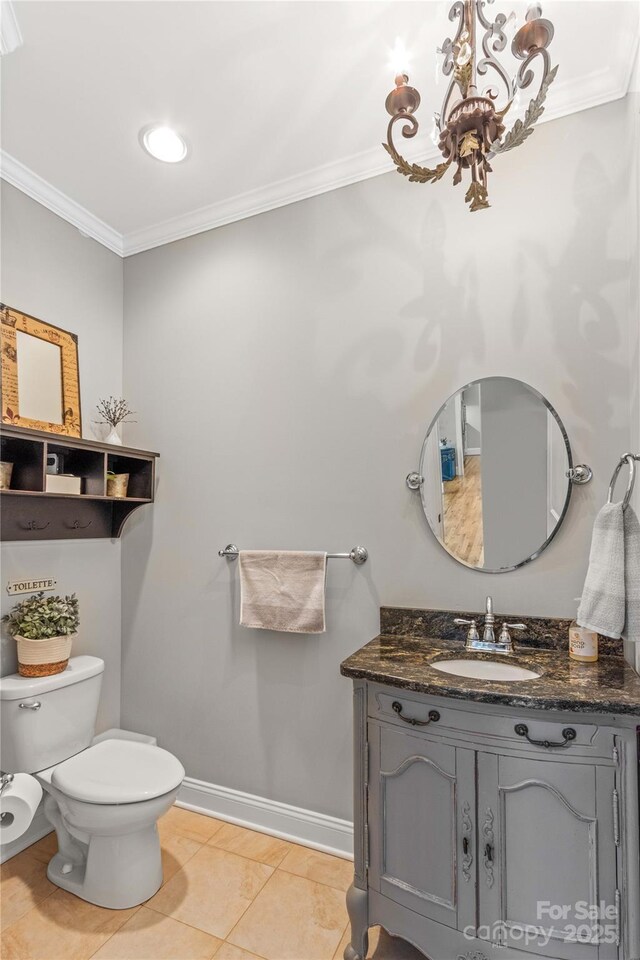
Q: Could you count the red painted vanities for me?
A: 0